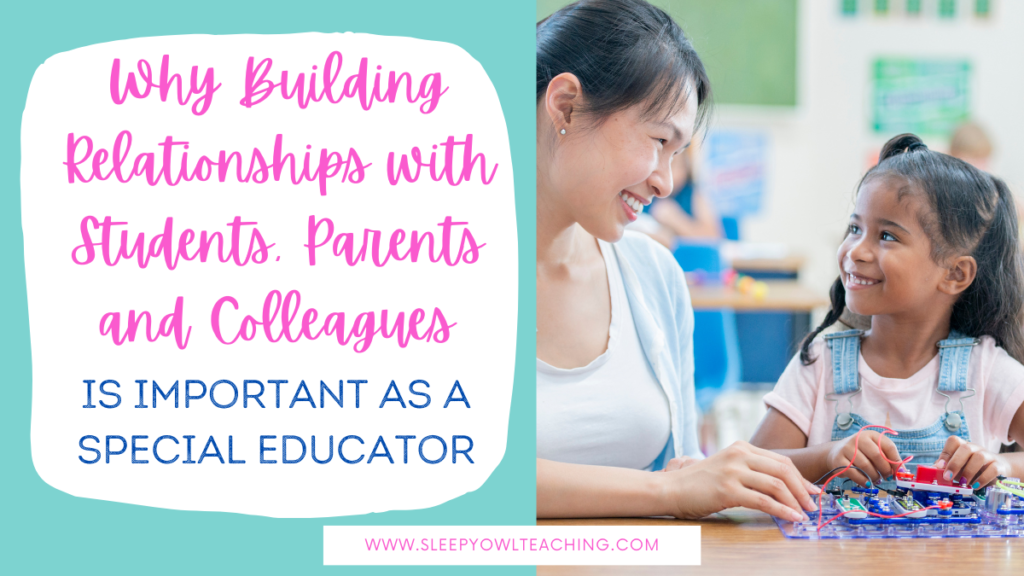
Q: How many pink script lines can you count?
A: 4